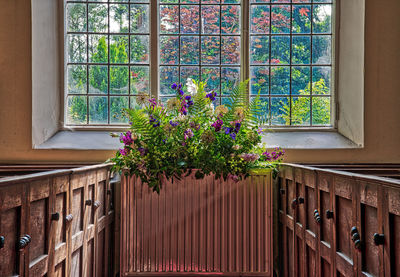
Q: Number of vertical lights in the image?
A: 3